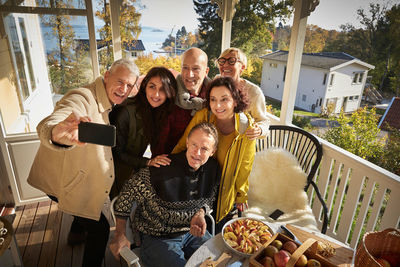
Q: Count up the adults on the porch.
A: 6